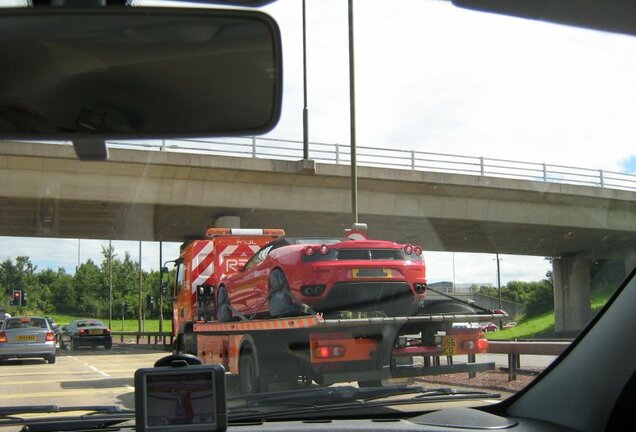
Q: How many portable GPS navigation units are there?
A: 1